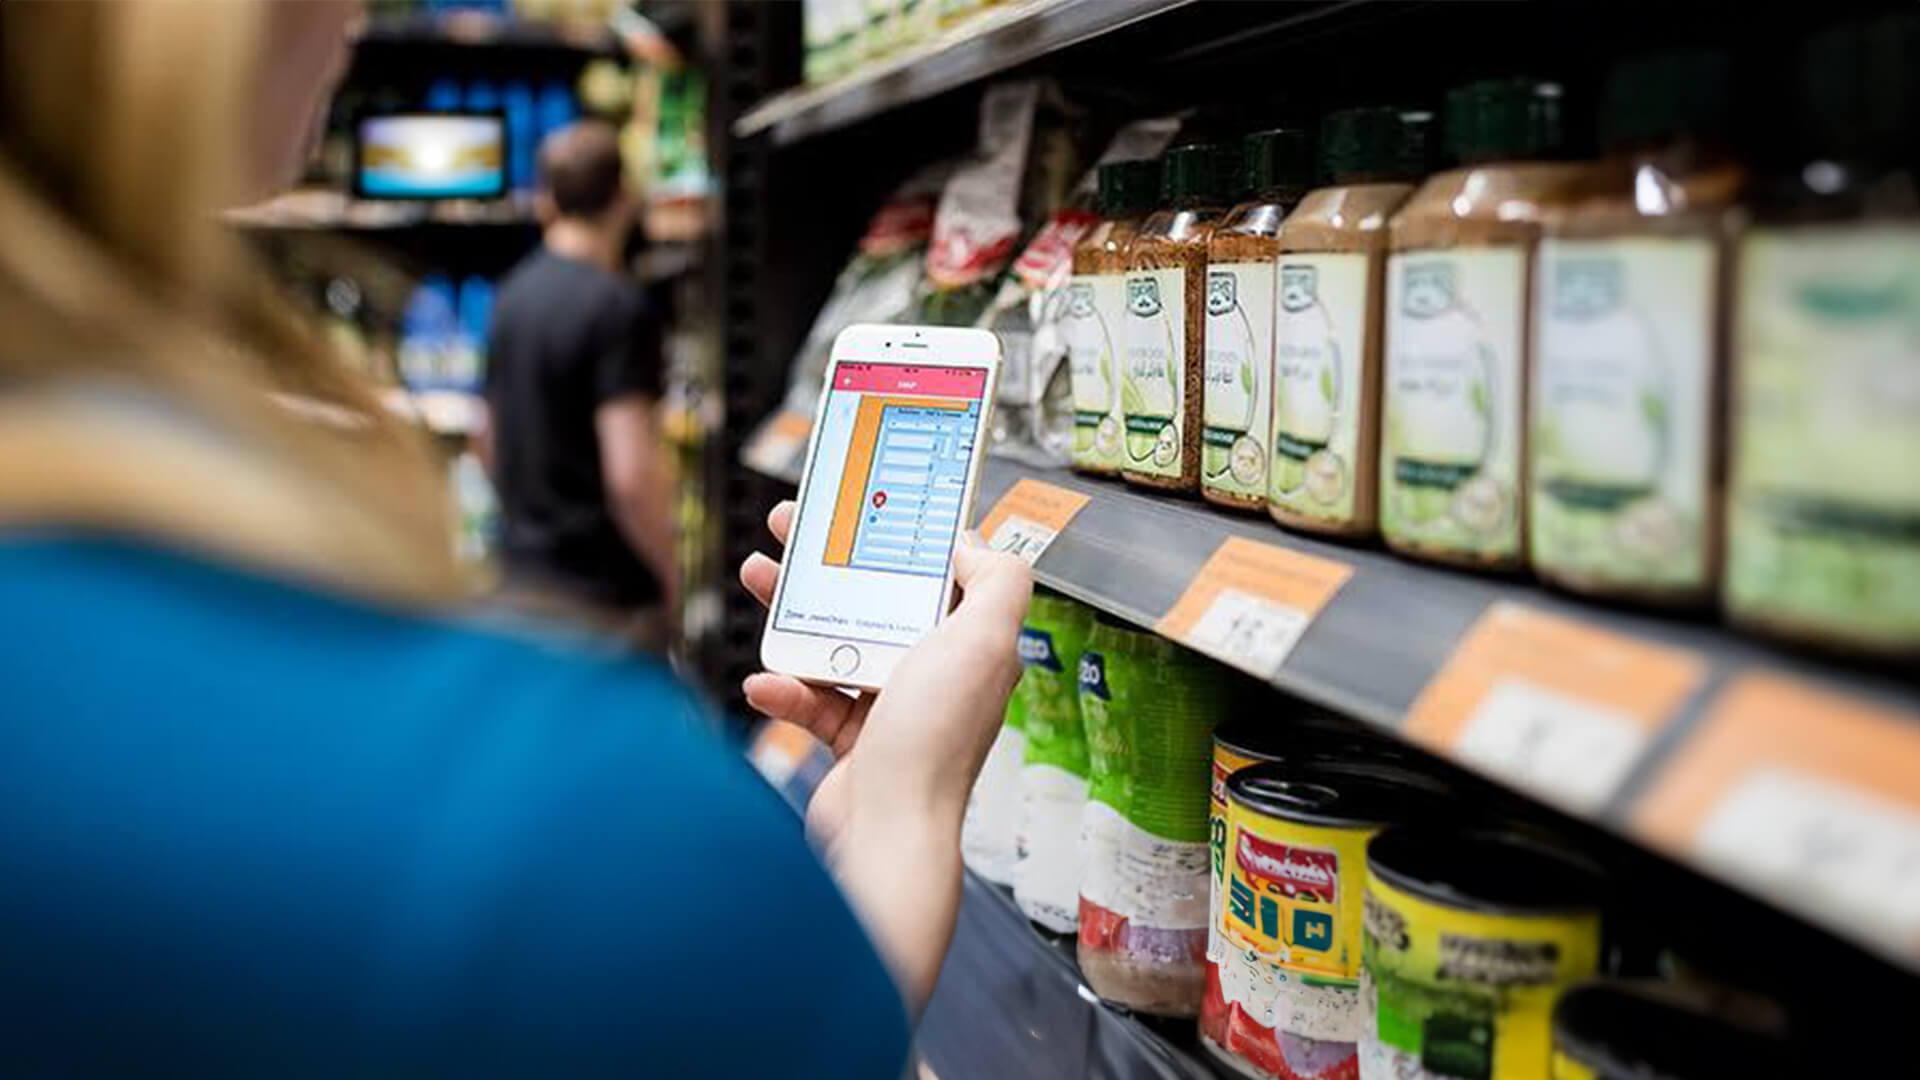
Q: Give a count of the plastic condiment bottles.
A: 7